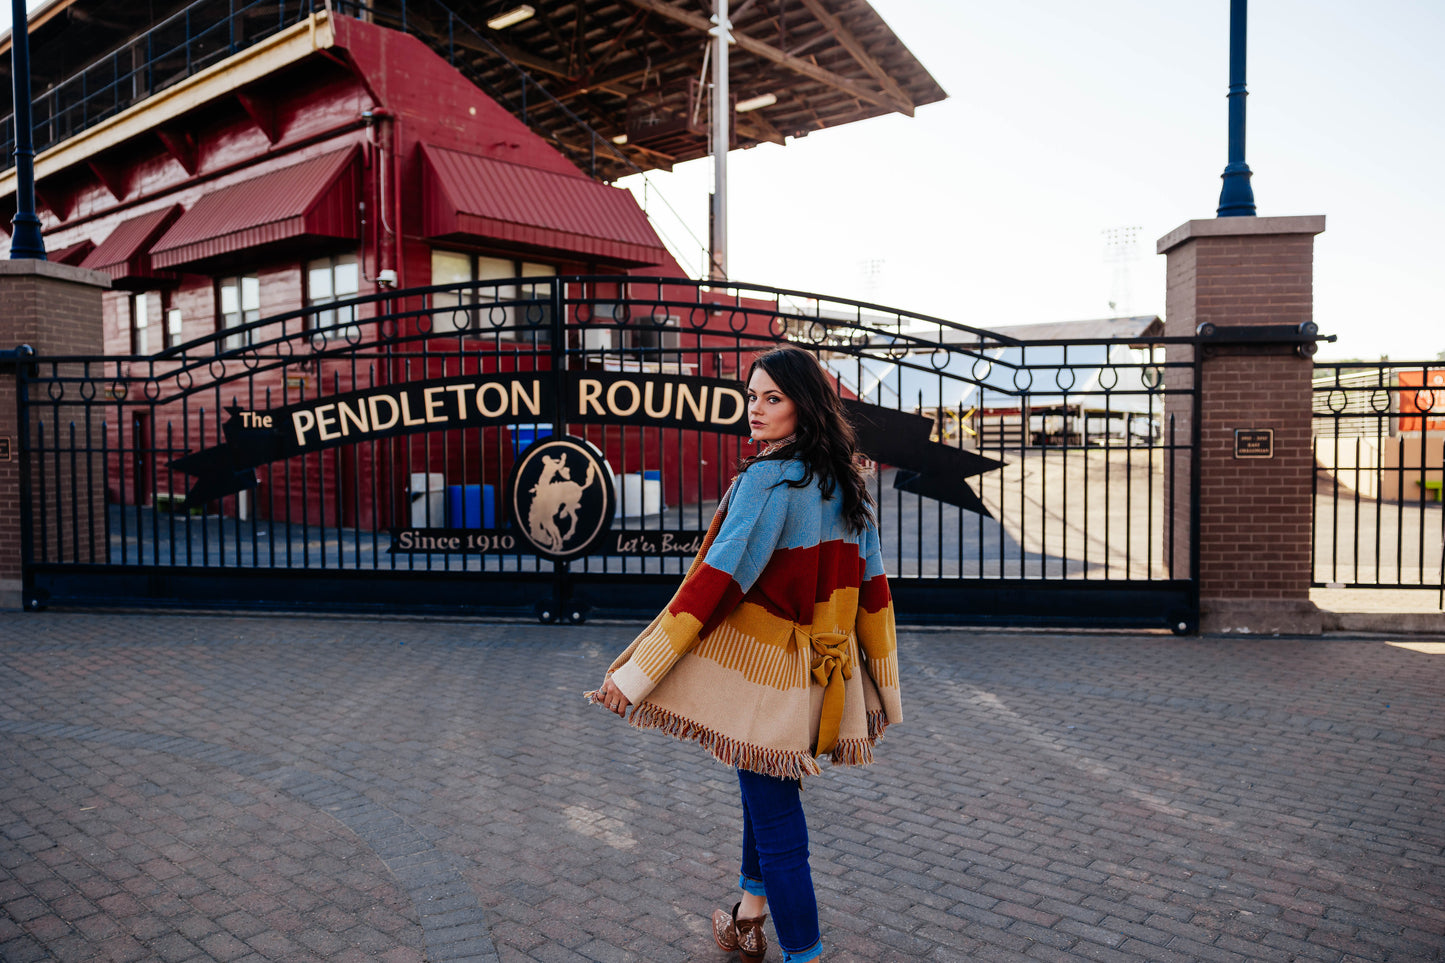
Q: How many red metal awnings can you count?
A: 4